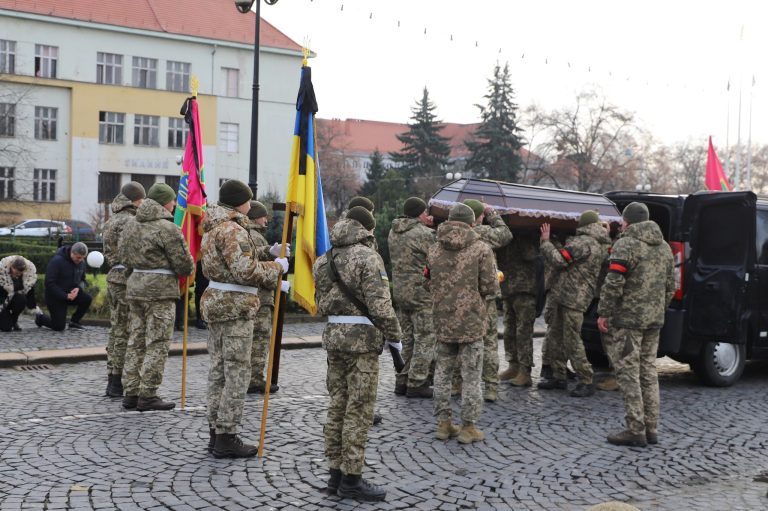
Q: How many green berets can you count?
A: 11